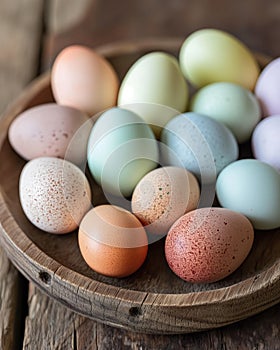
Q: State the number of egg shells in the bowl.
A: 14